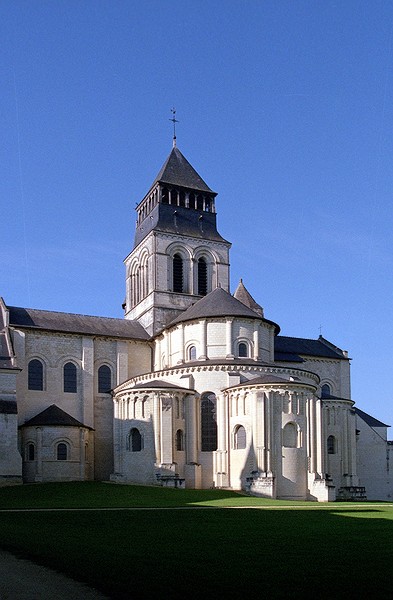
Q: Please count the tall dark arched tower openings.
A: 2